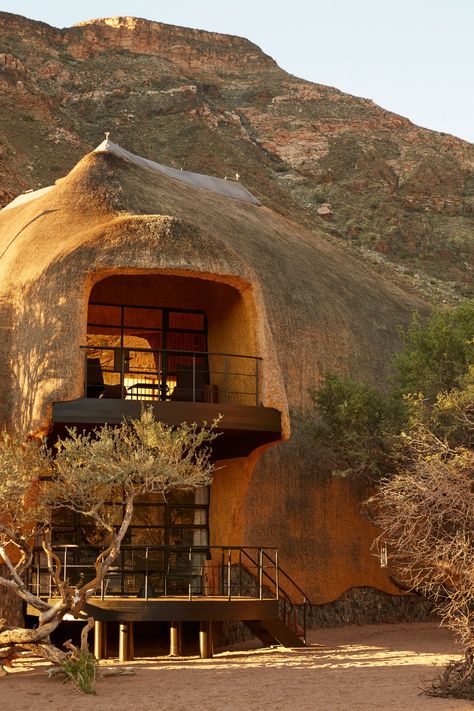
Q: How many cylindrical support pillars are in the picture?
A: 4